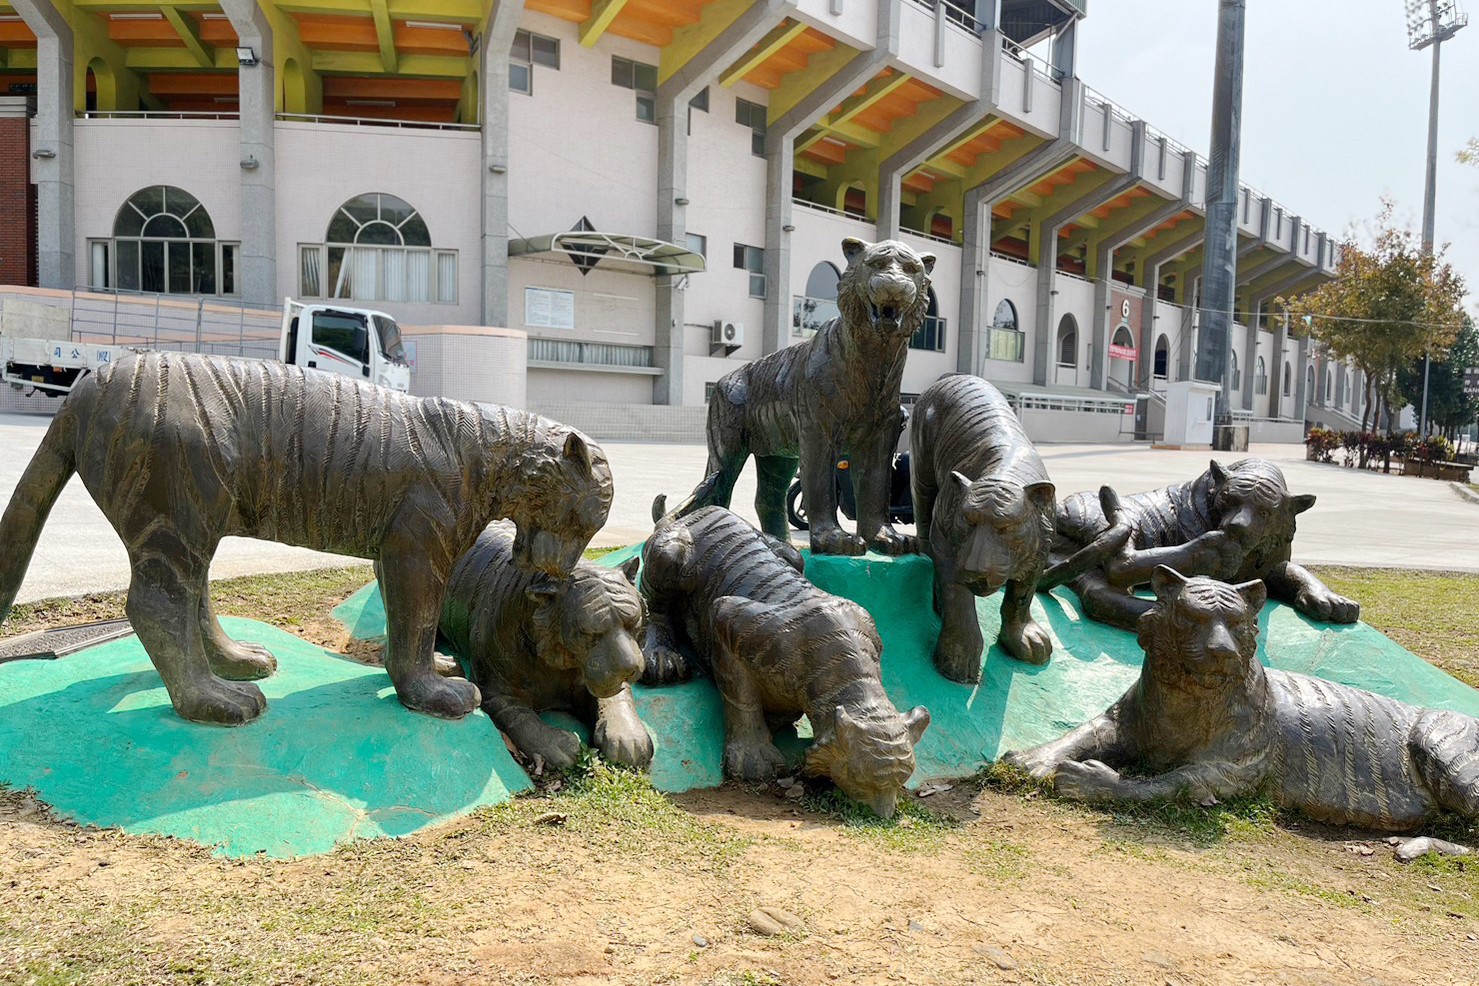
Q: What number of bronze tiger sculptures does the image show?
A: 7